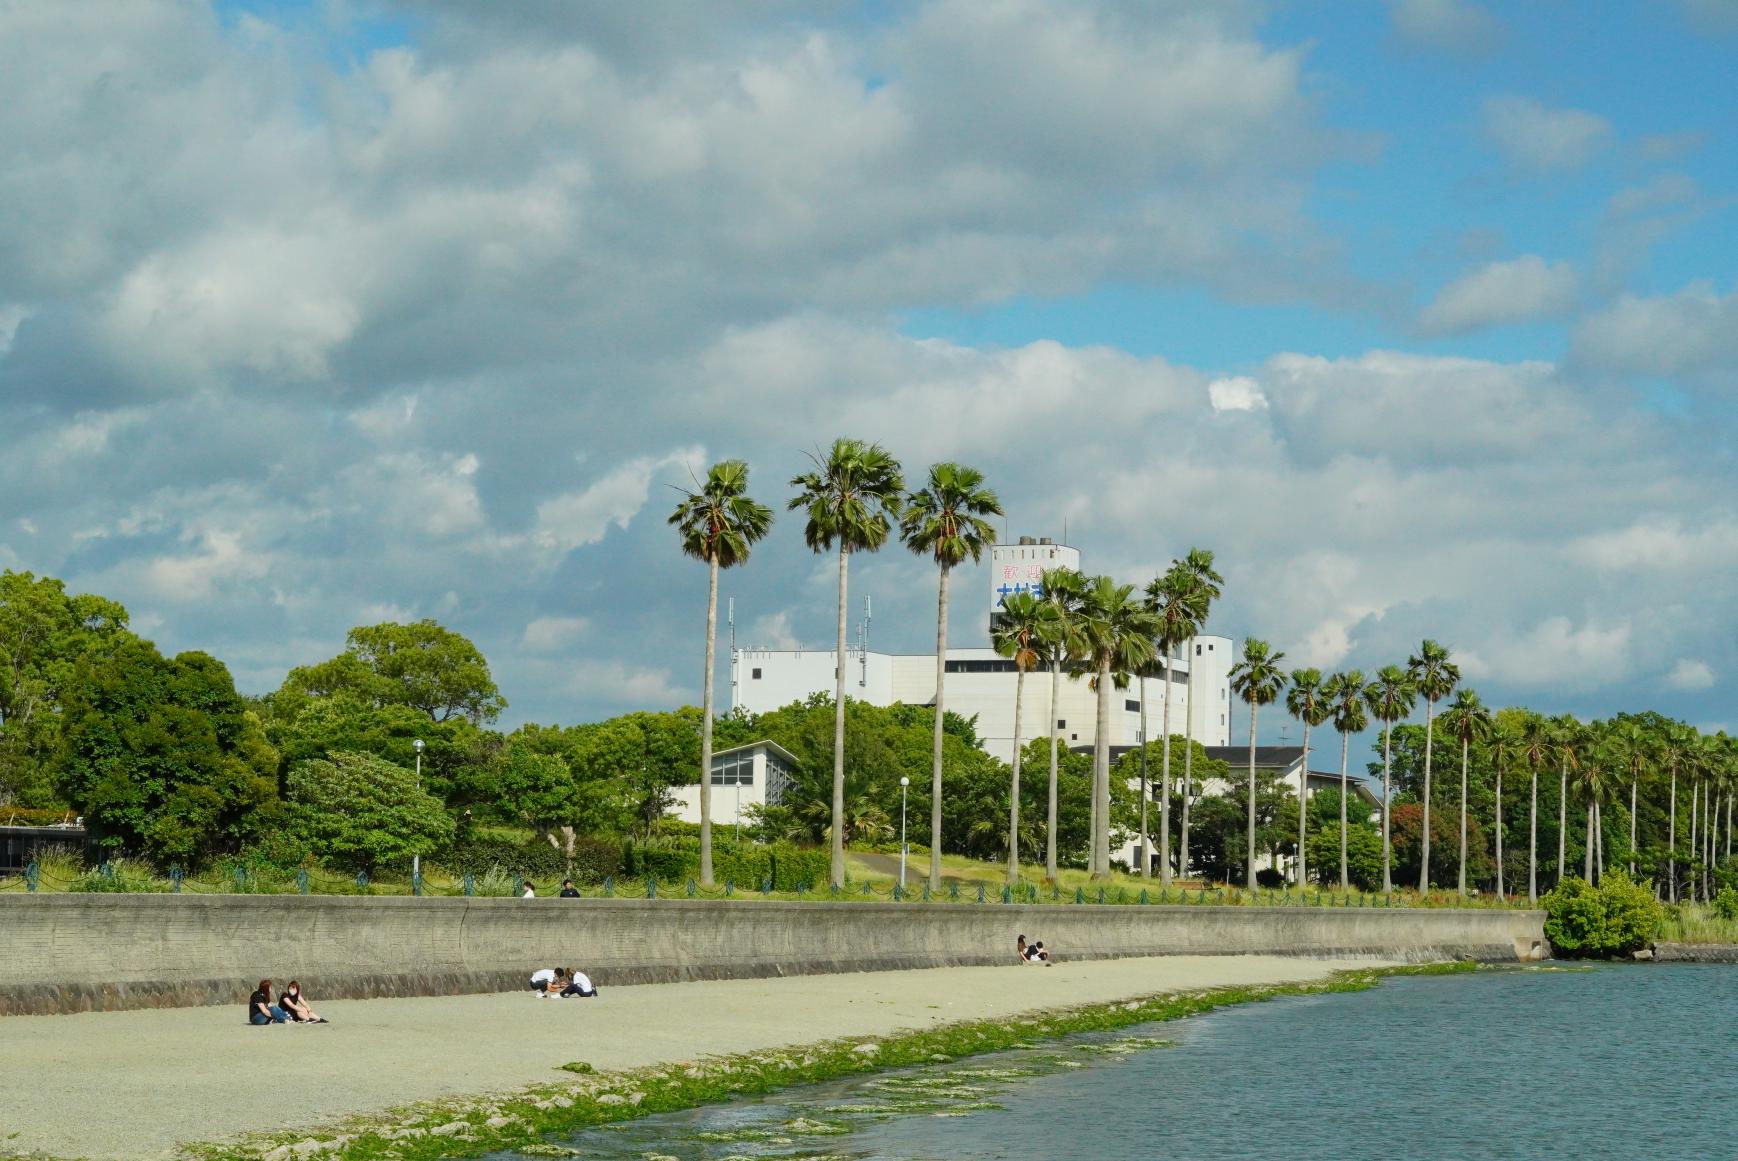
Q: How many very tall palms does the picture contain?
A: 3